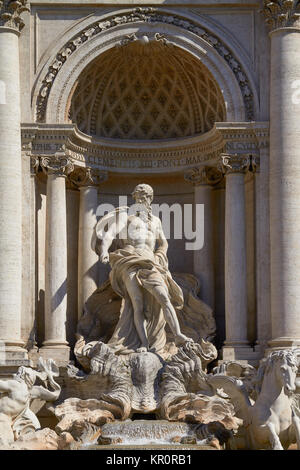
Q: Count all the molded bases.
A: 4